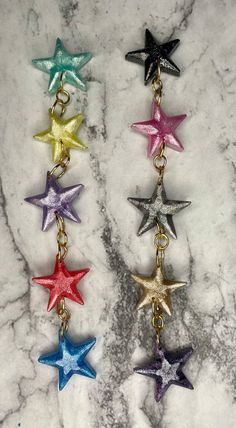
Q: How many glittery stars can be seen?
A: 10